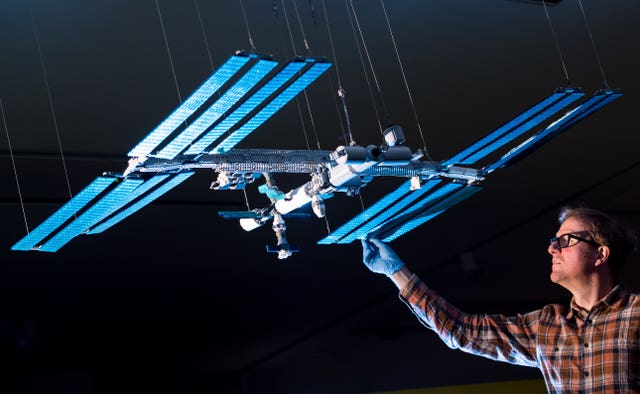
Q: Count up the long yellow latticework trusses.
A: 0